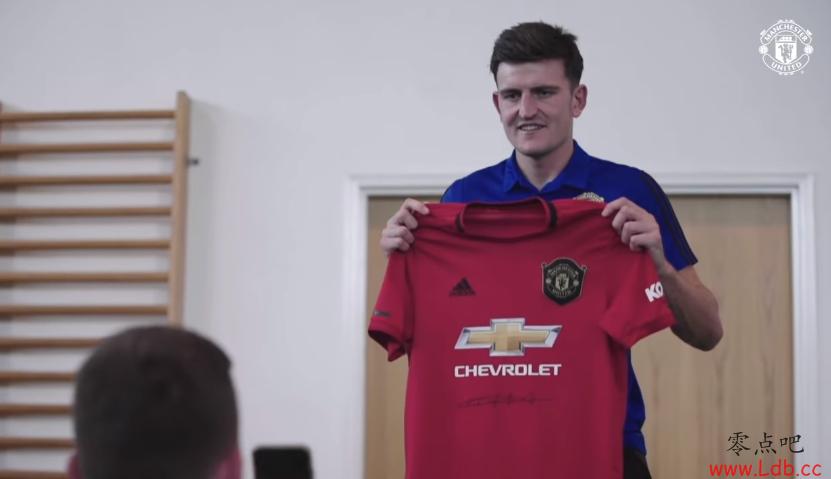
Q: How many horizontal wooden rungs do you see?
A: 12